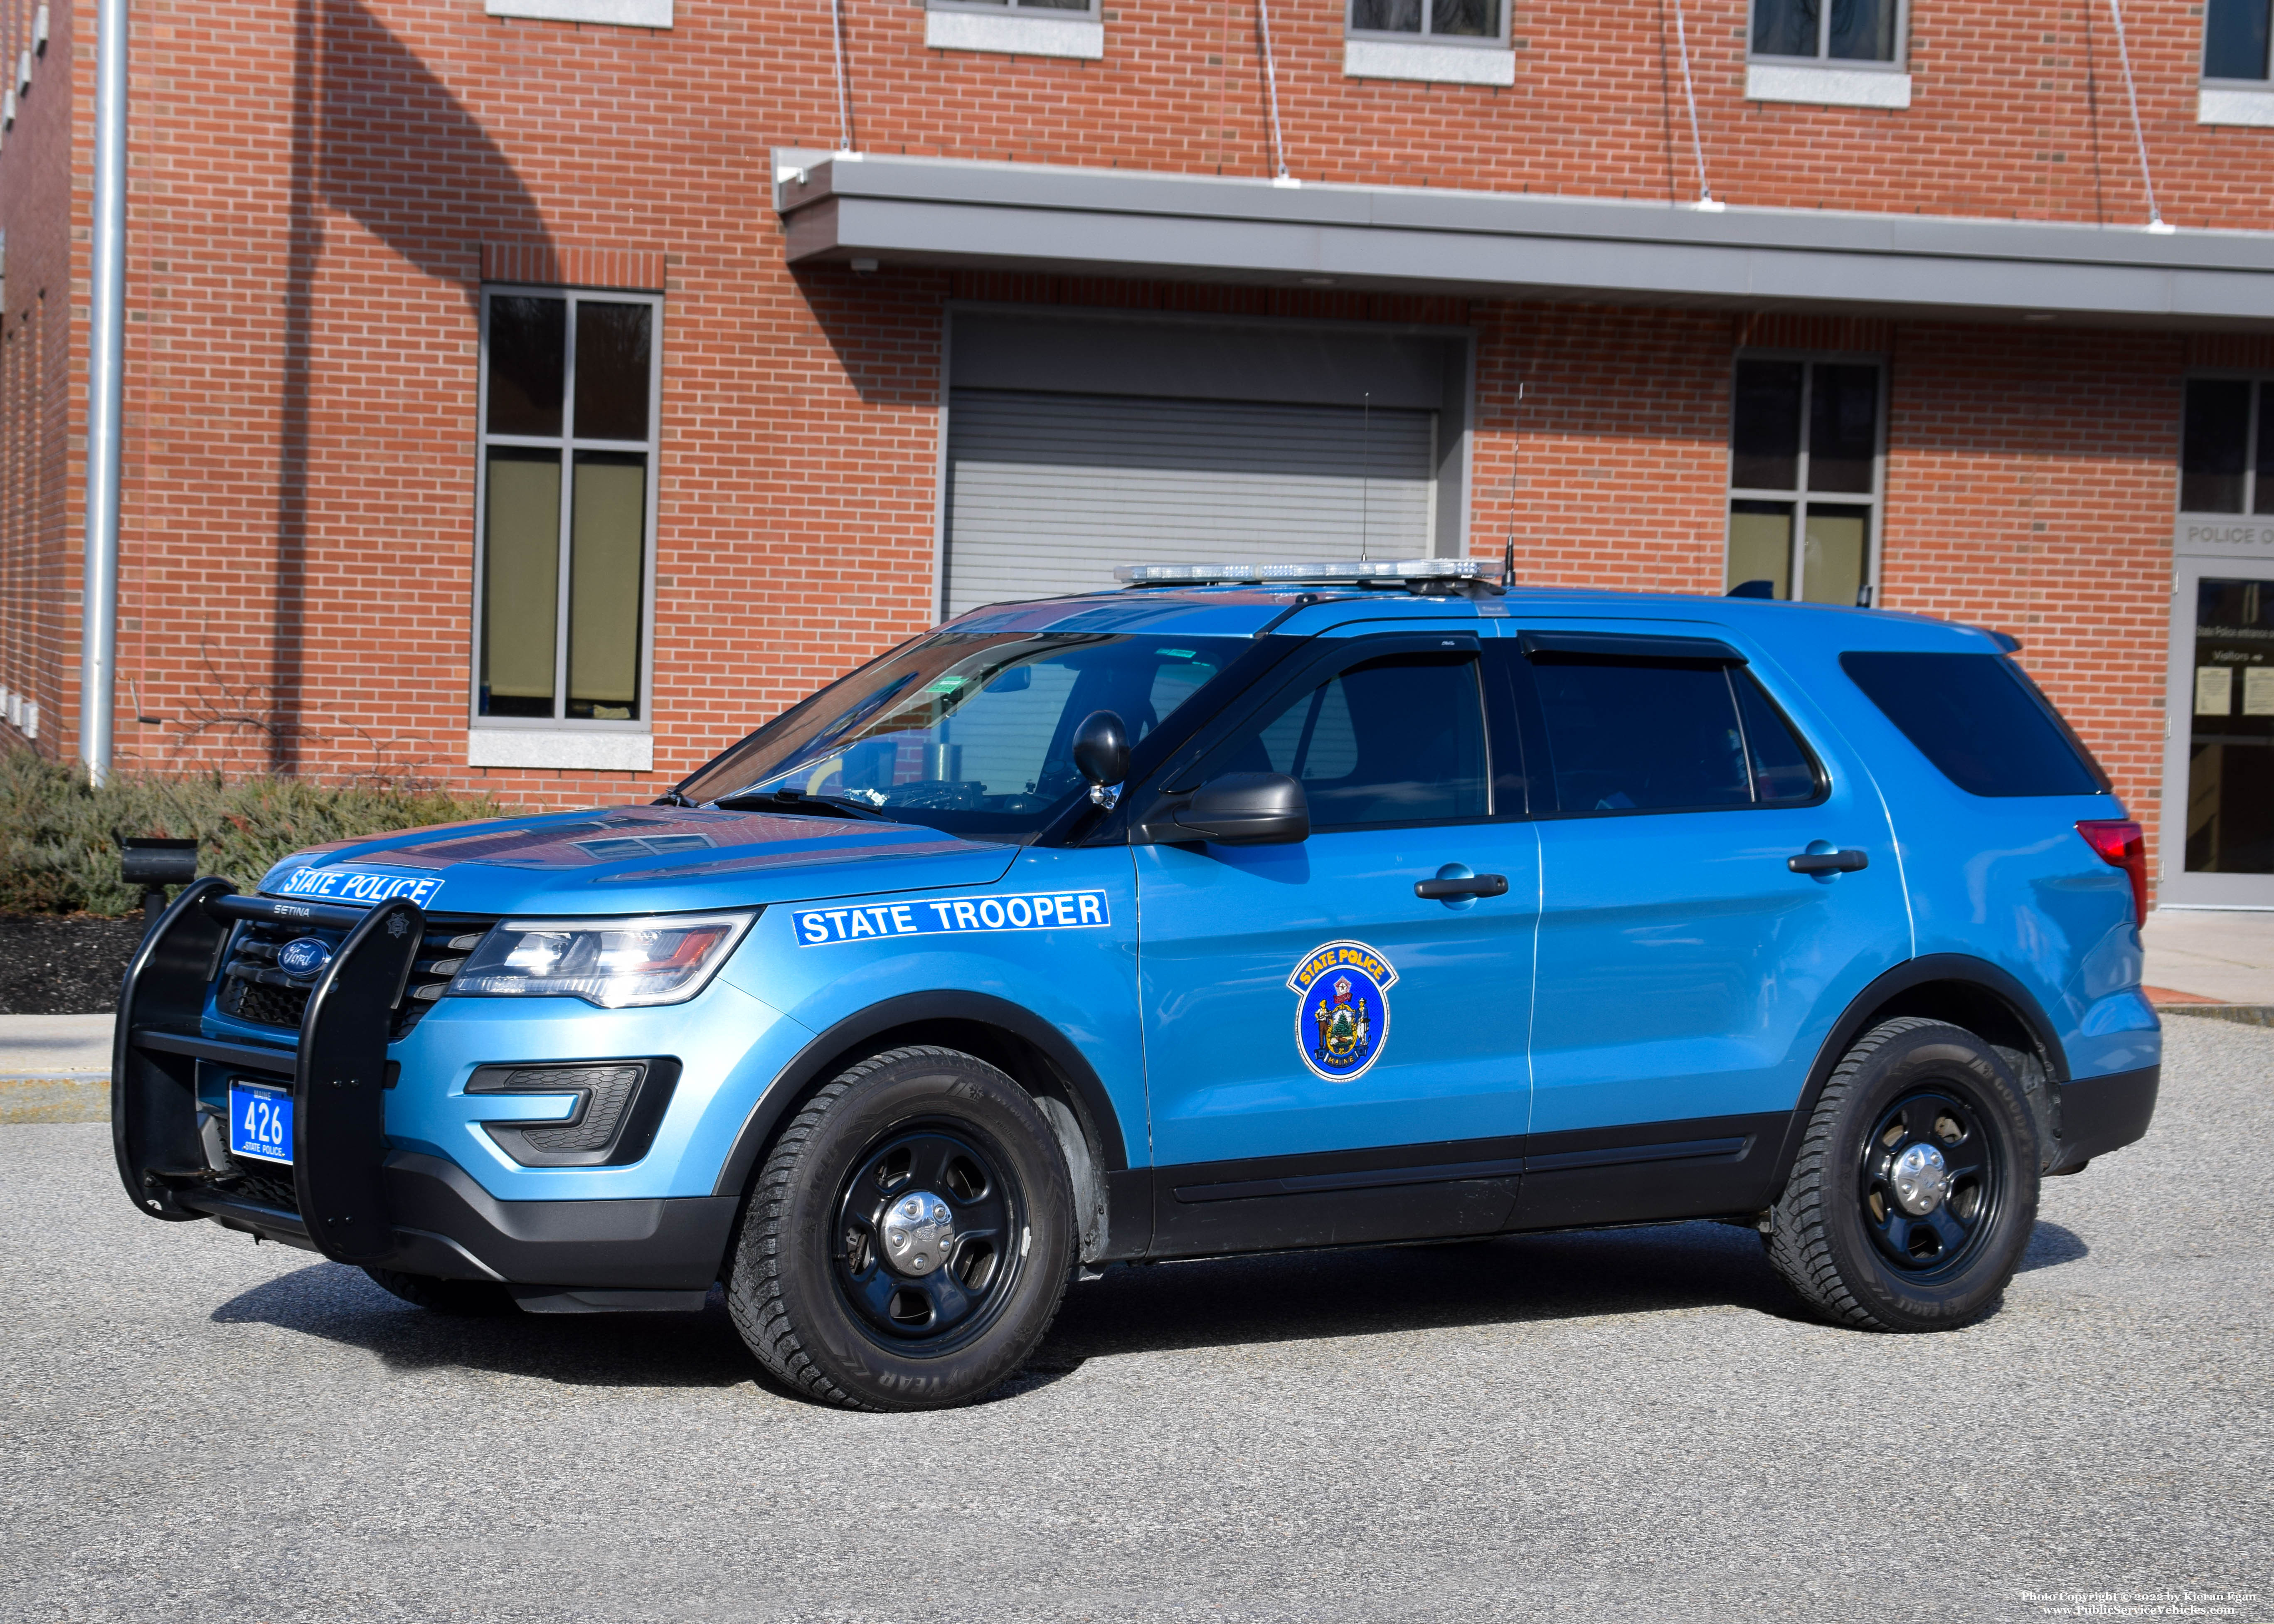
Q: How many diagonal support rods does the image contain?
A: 4